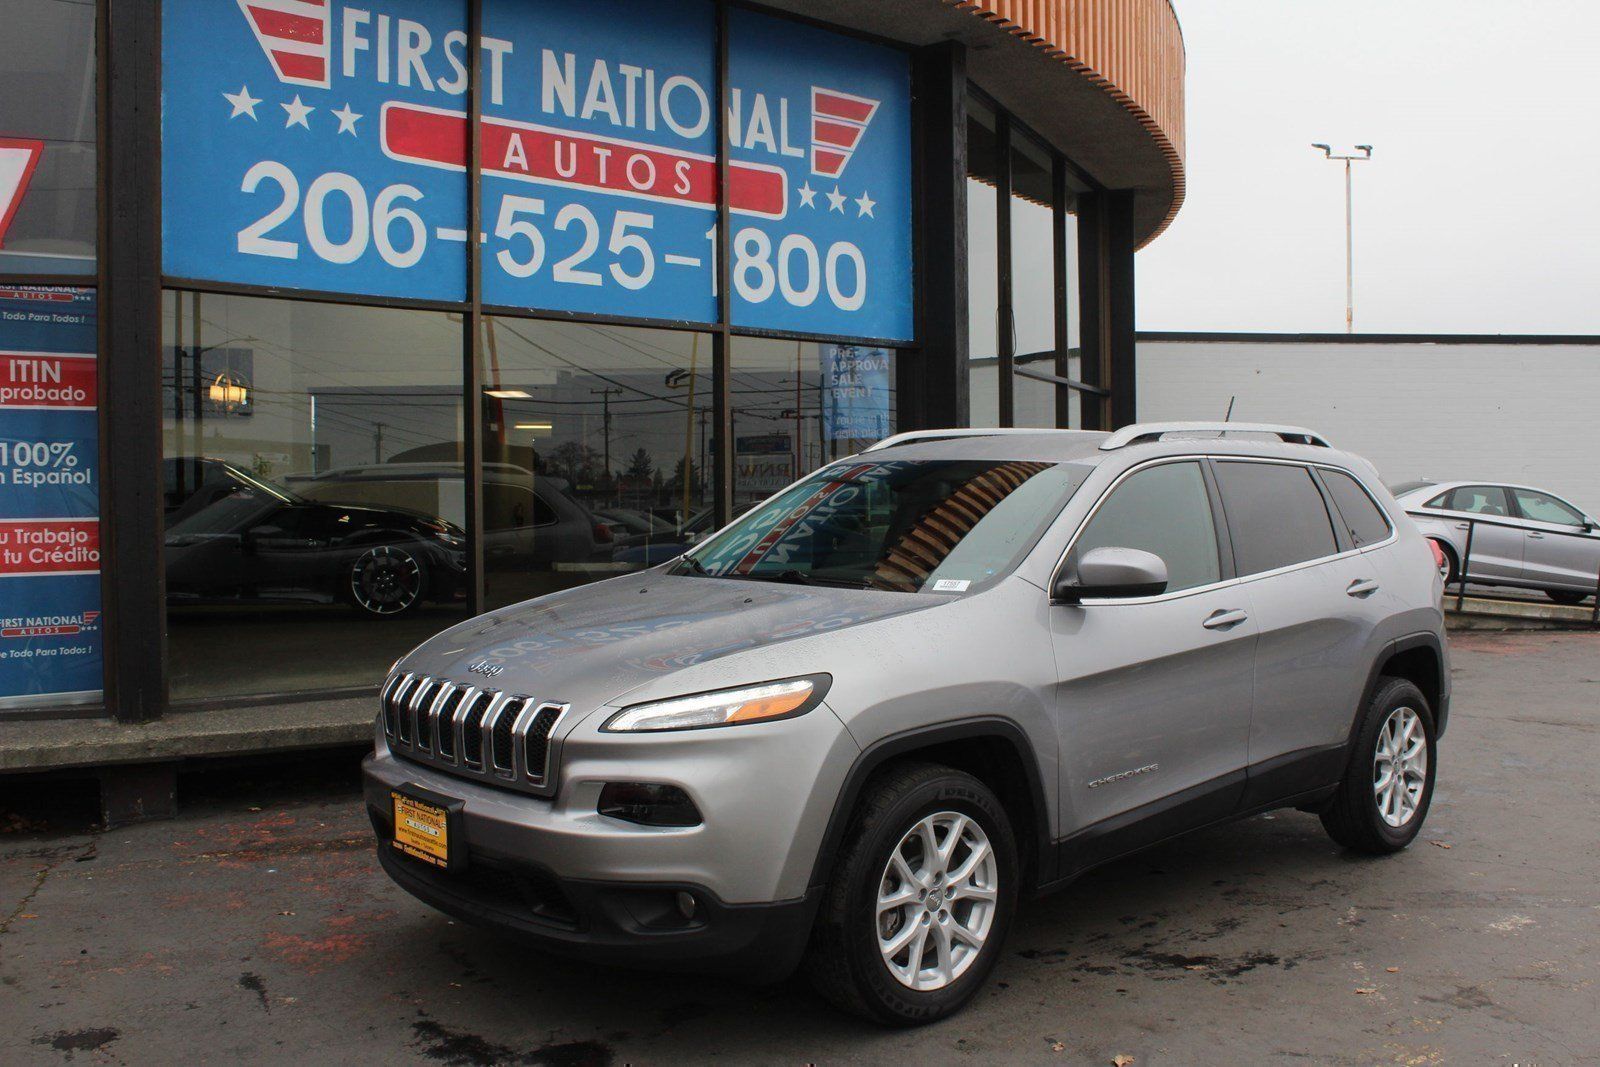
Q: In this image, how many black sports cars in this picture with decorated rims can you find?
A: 1